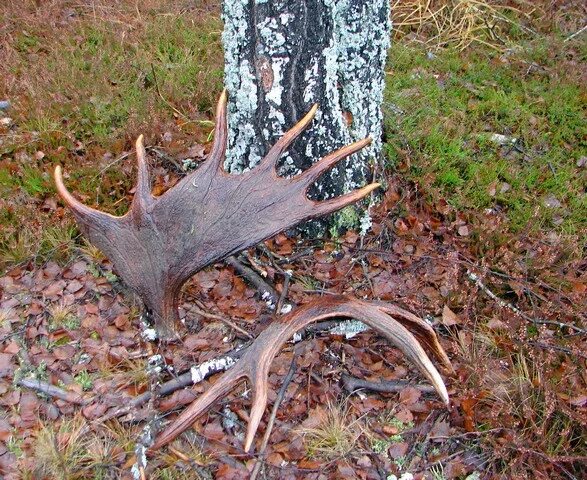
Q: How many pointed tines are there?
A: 10